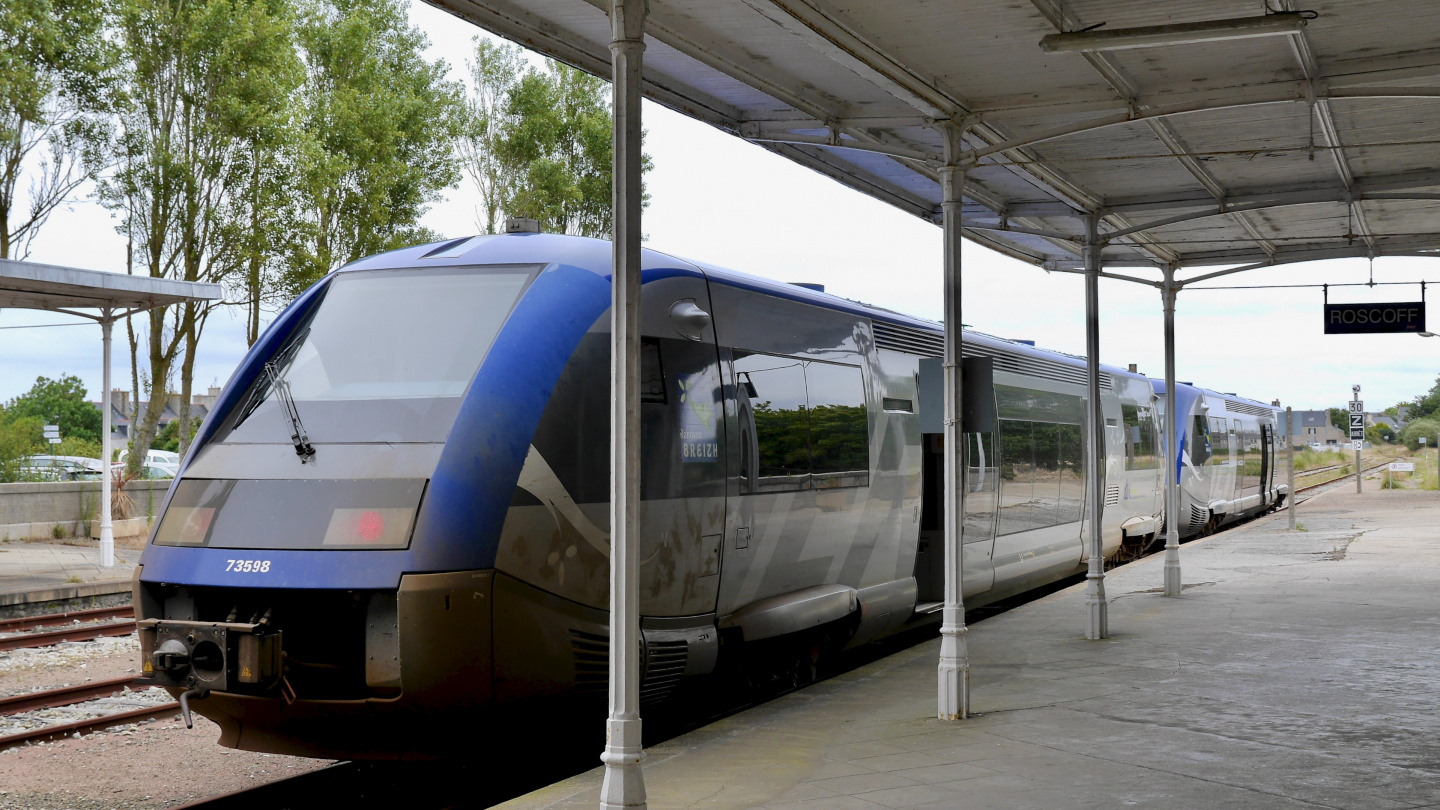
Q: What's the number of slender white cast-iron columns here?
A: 5